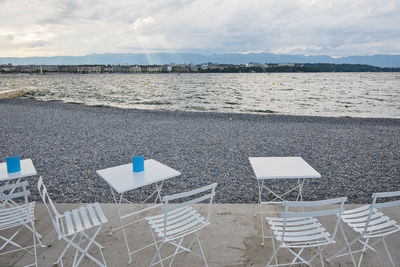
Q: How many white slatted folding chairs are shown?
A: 5